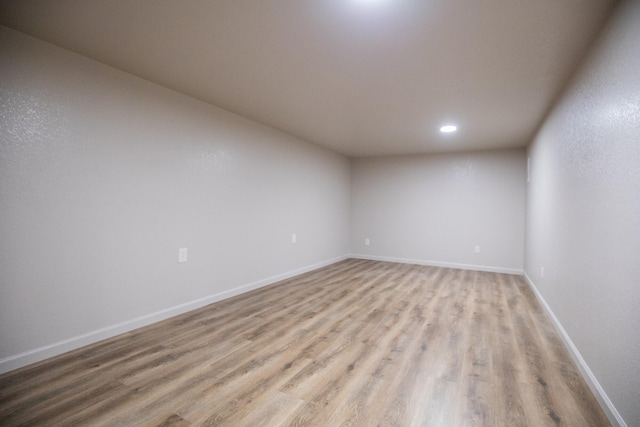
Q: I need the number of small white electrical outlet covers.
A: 5